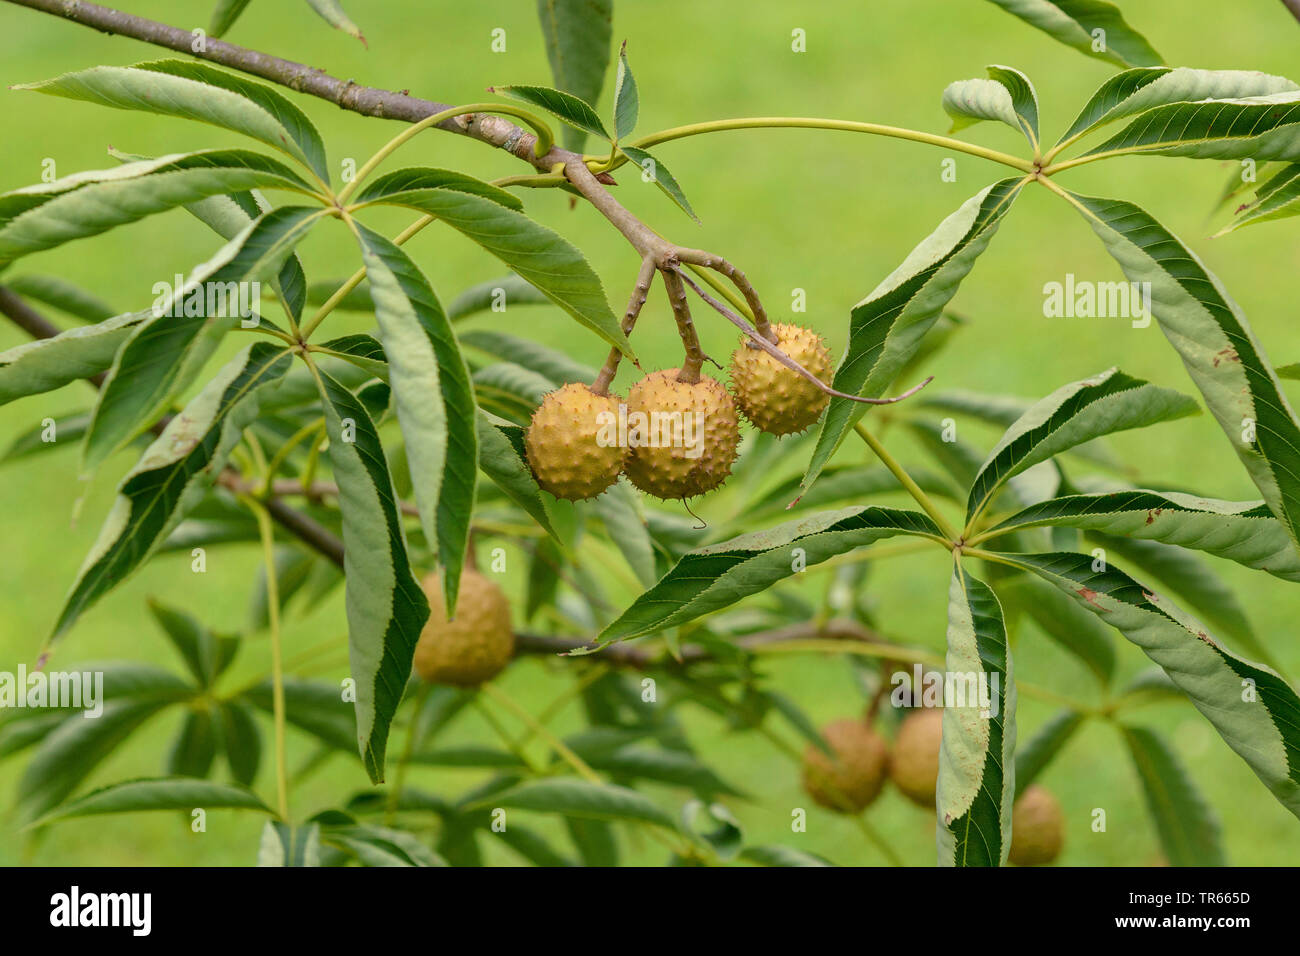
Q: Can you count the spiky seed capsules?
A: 7